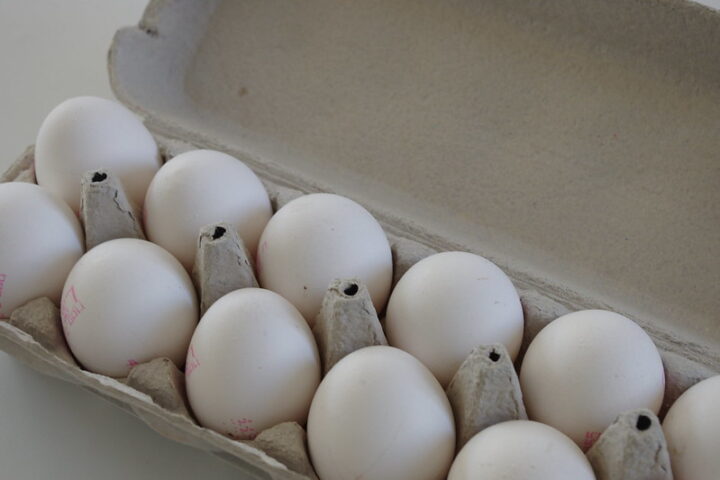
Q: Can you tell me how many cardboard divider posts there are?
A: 5